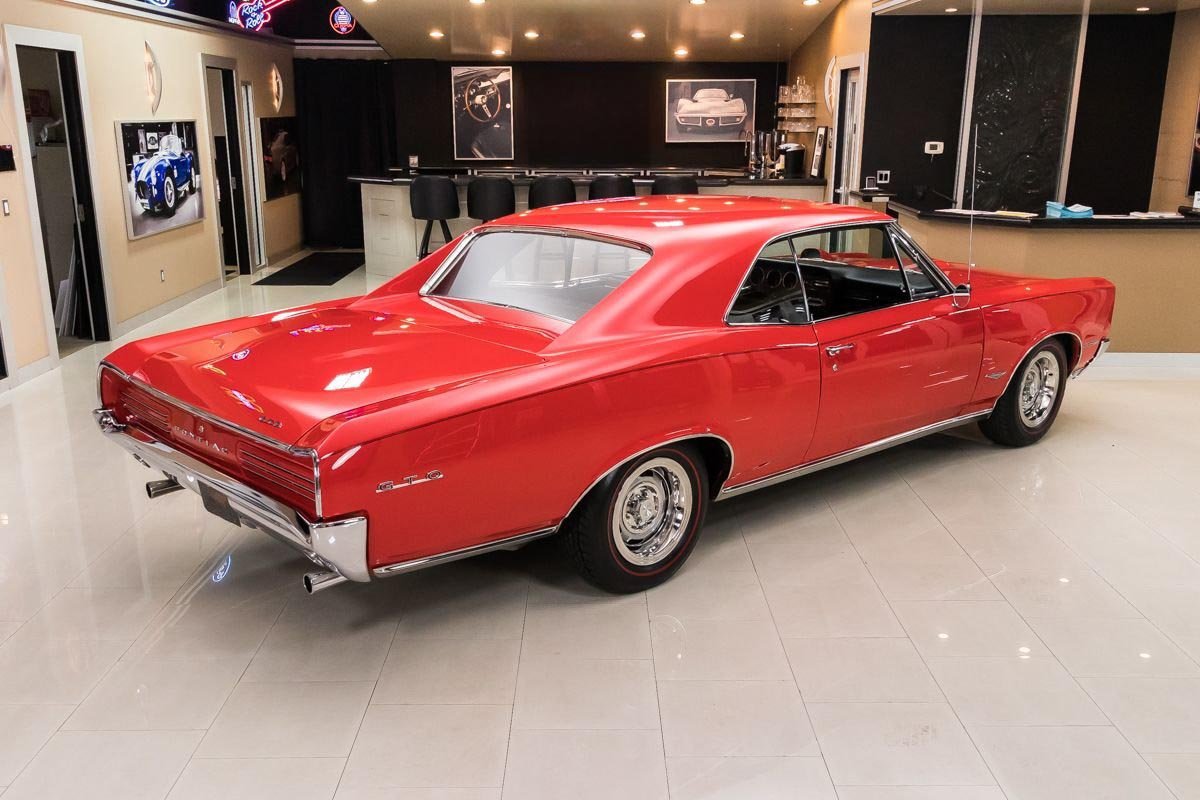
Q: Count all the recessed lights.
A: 12